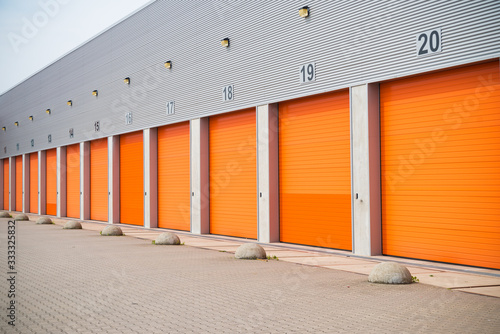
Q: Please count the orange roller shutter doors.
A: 11